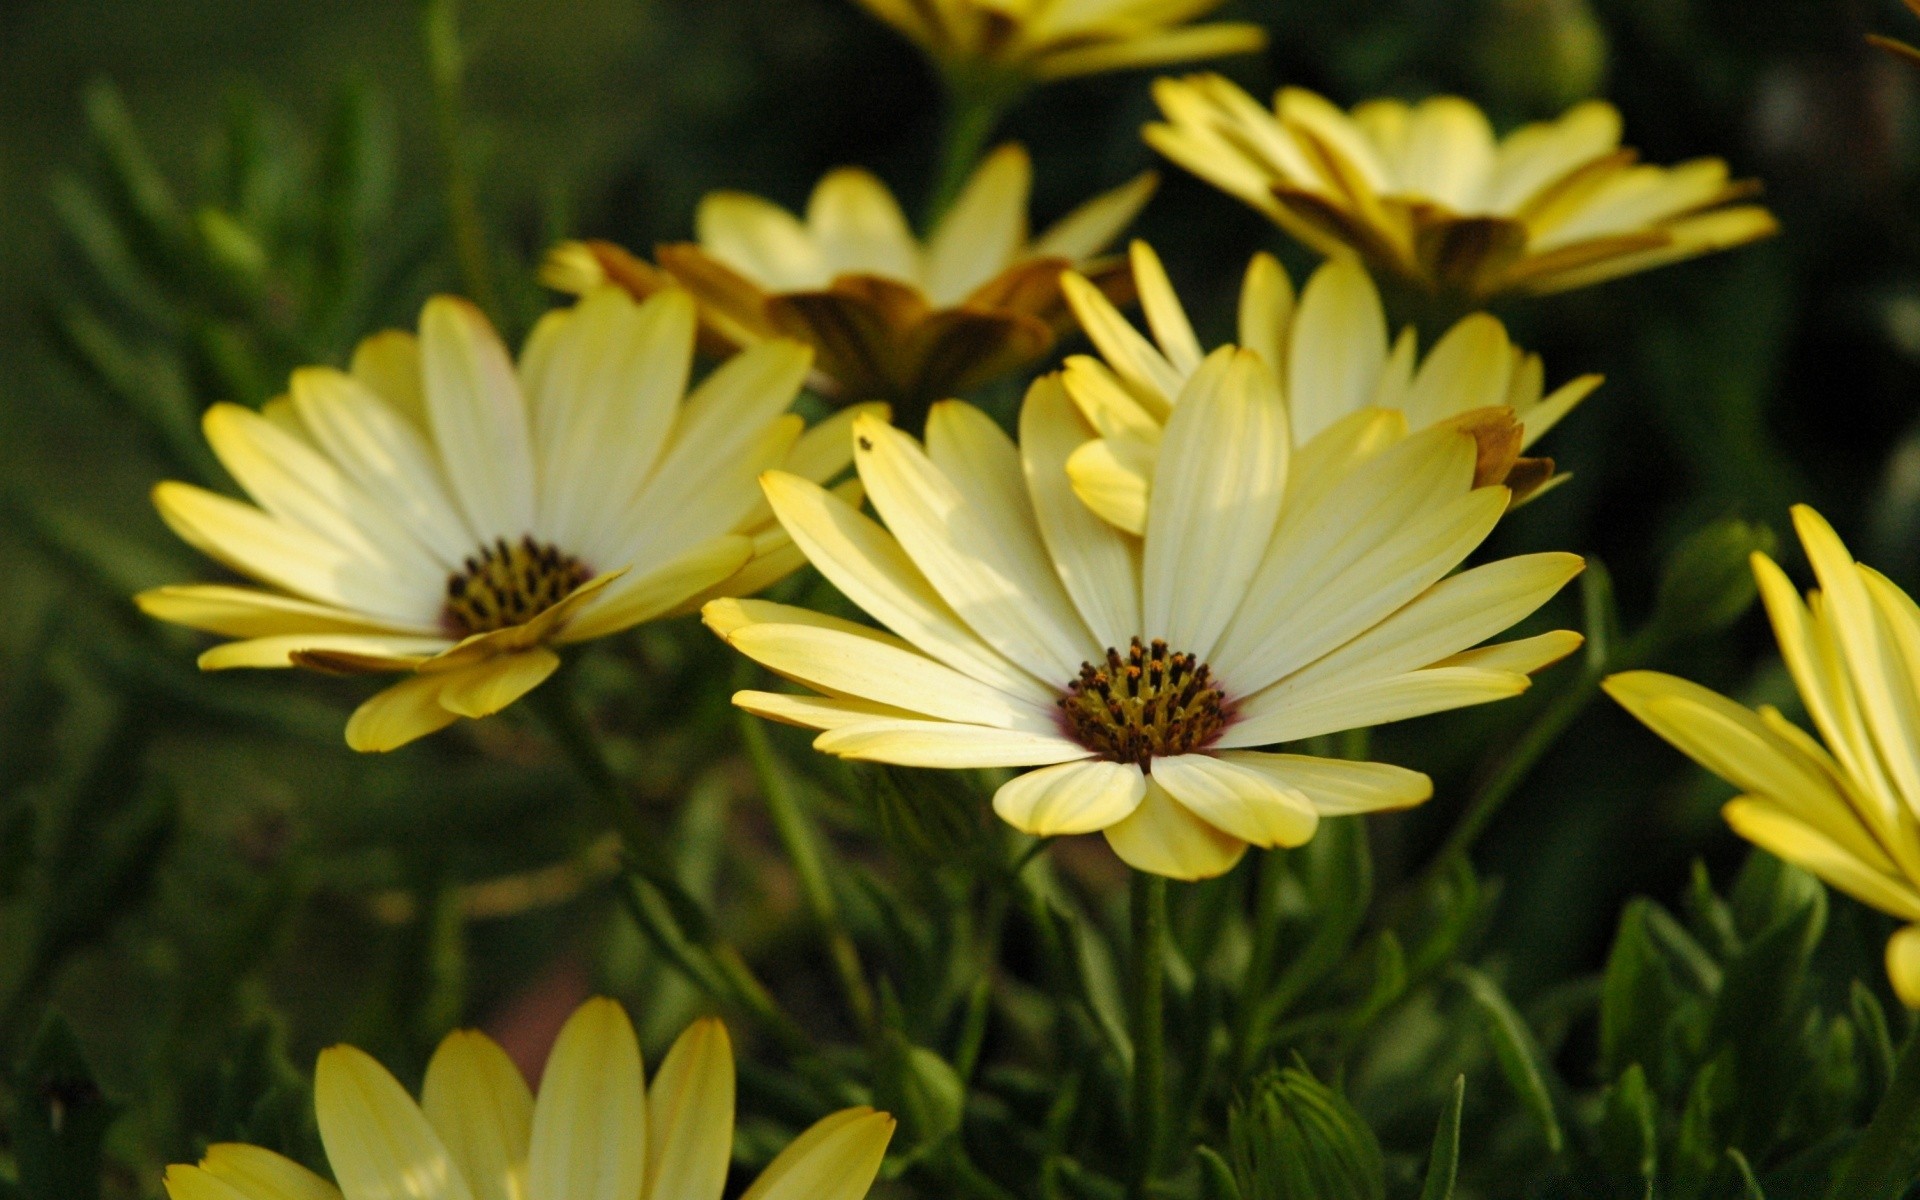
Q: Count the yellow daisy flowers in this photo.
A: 8